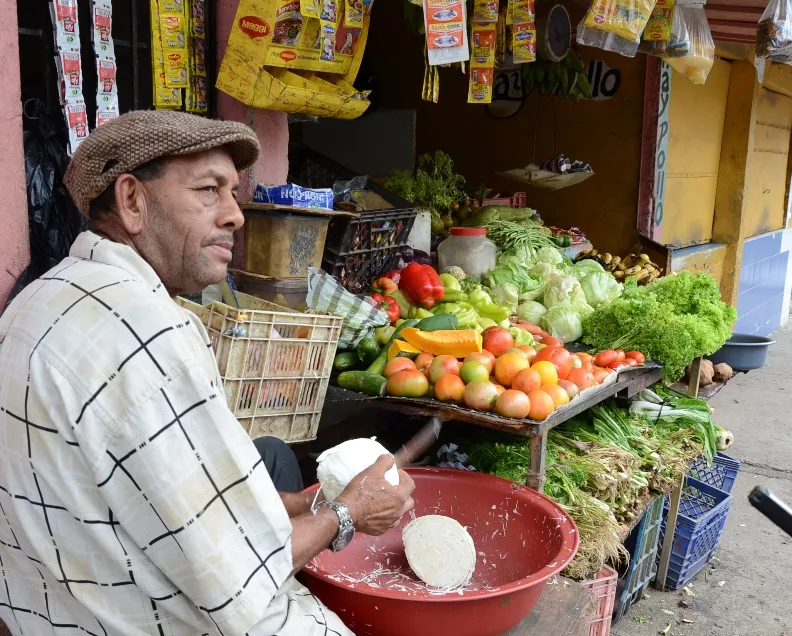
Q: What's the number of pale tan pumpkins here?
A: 0